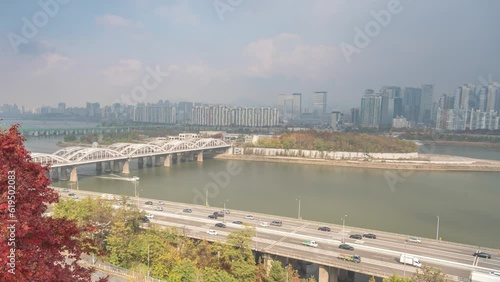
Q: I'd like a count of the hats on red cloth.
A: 0